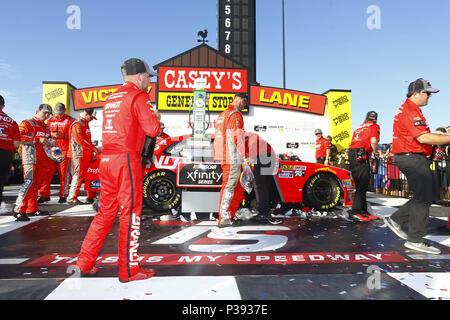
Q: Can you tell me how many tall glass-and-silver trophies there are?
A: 1